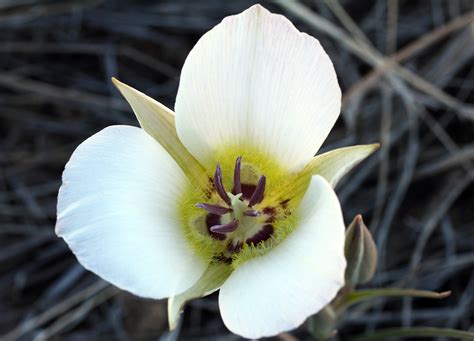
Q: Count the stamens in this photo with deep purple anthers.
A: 6